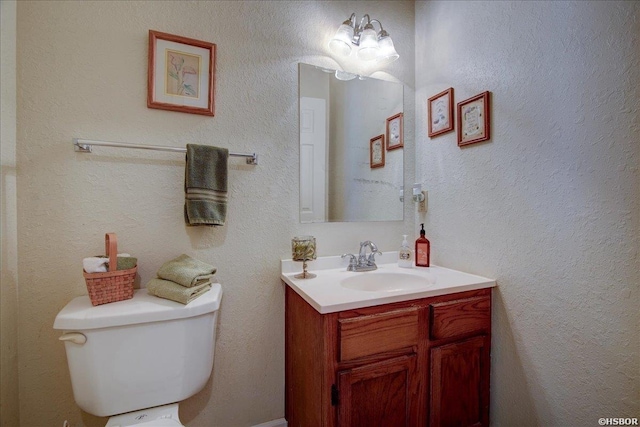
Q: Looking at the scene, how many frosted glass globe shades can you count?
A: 3